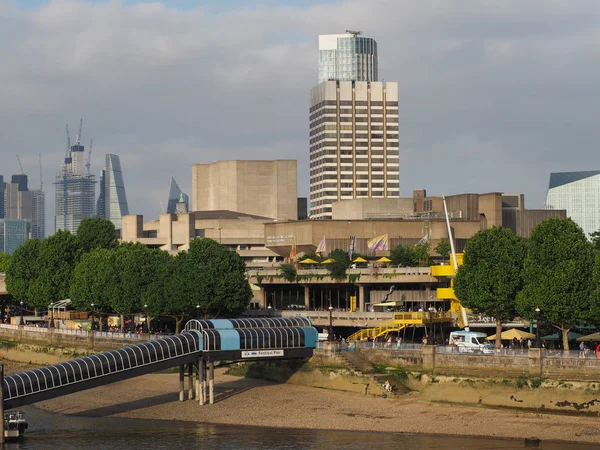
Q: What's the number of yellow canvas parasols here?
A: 4